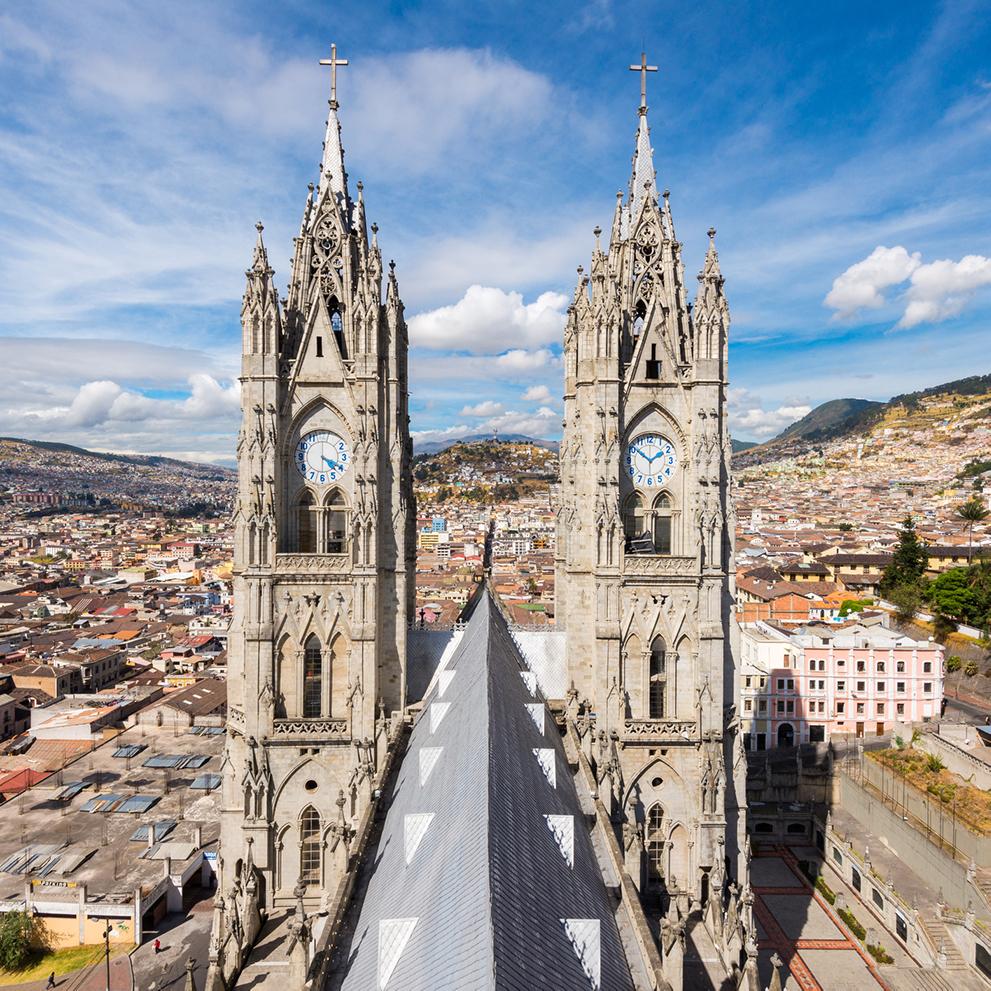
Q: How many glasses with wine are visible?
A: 0